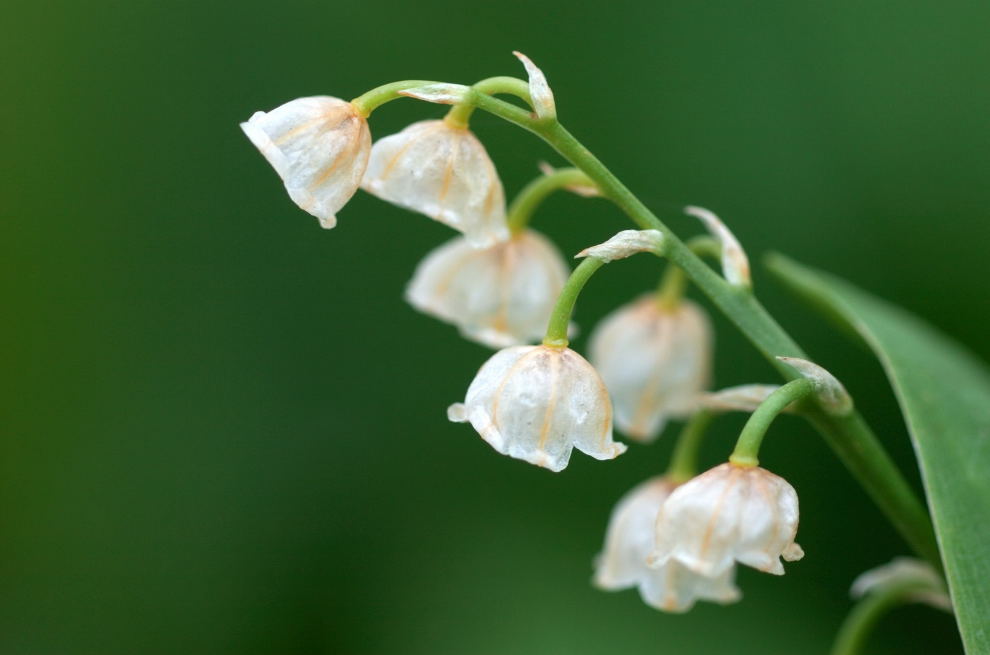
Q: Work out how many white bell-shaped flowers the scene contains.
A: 7